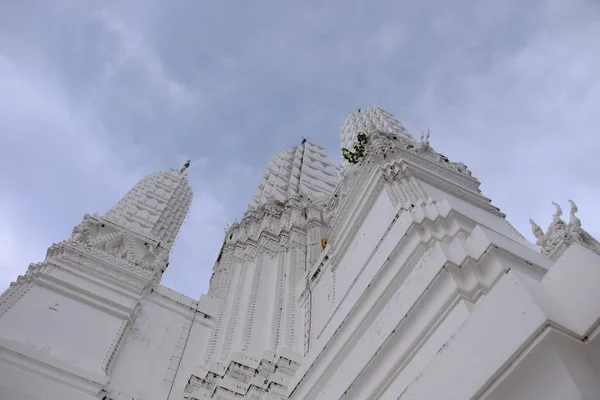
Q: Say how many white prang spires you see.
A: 3